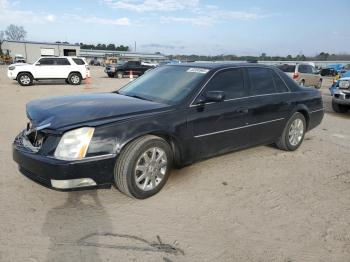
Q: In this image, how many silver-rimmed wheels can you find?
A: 4